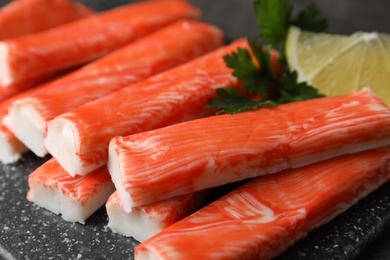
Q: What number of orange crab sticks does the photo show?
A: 9